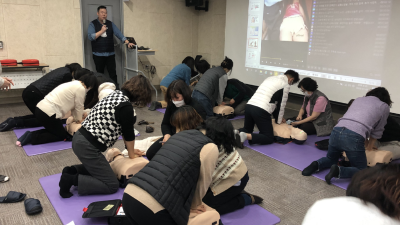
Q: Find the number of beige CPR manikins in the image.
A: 6